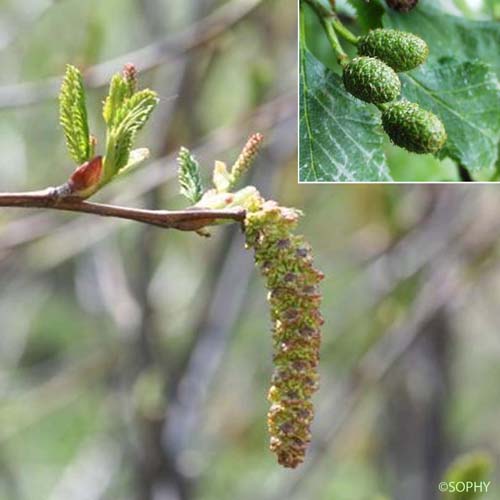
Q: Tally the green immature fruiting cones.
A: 3